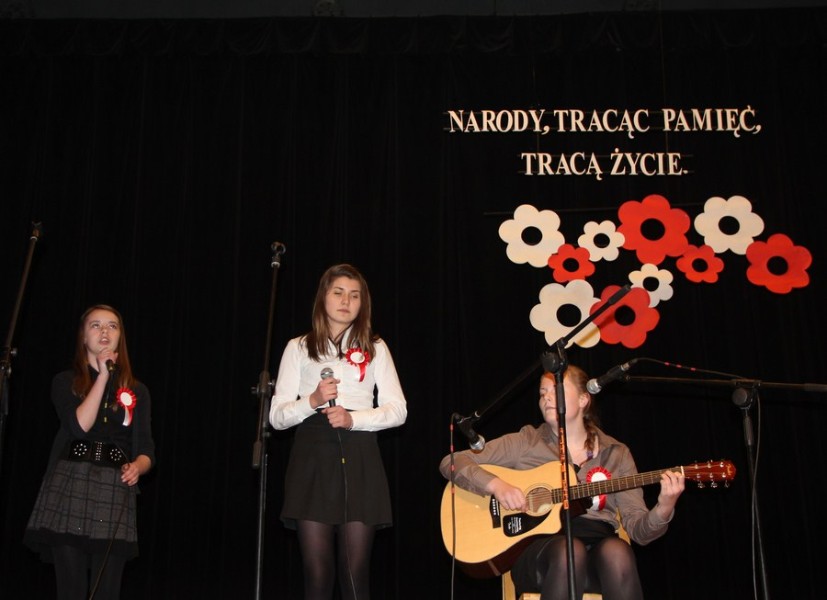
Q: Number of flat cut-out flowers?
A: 10